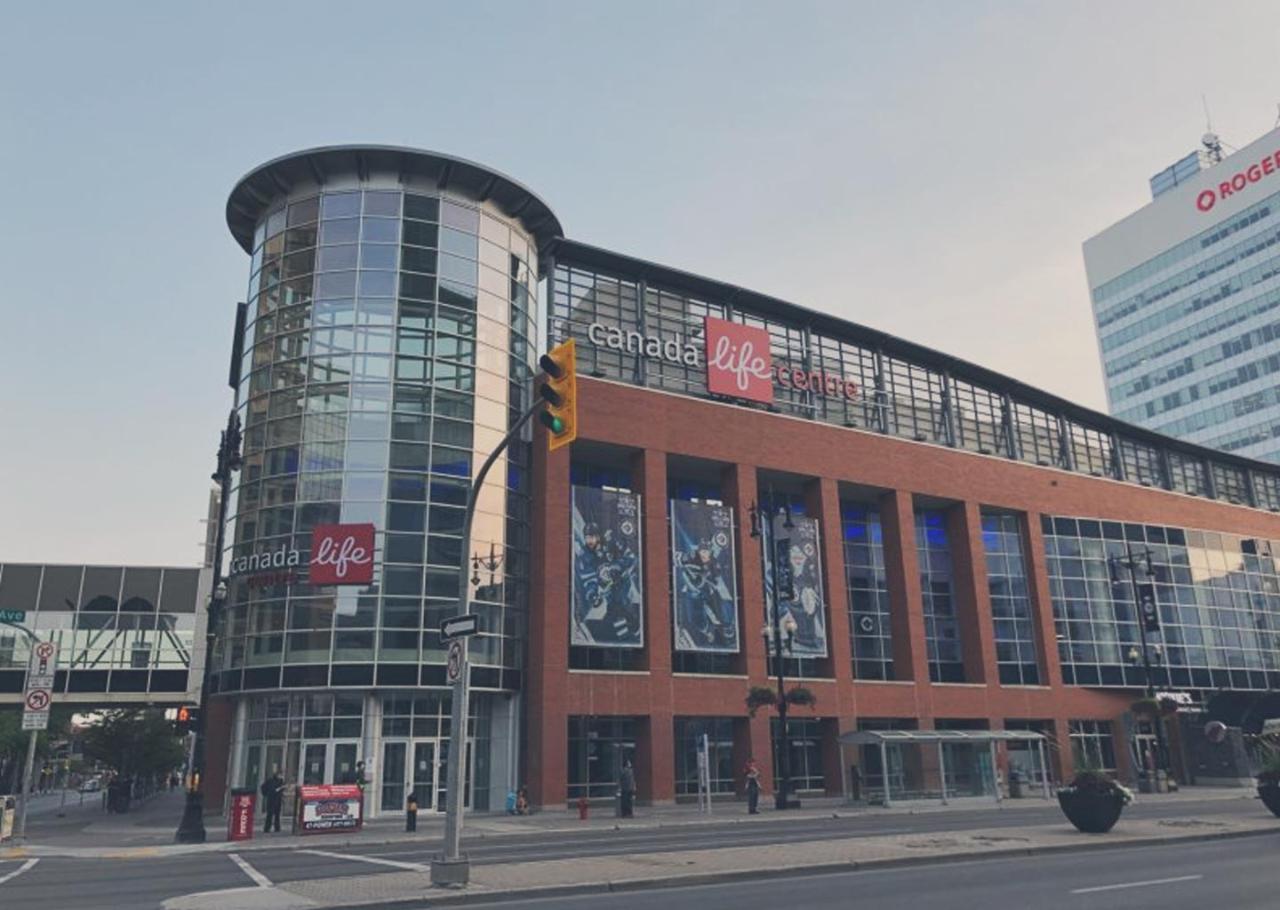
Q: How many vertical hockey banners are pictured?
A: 3